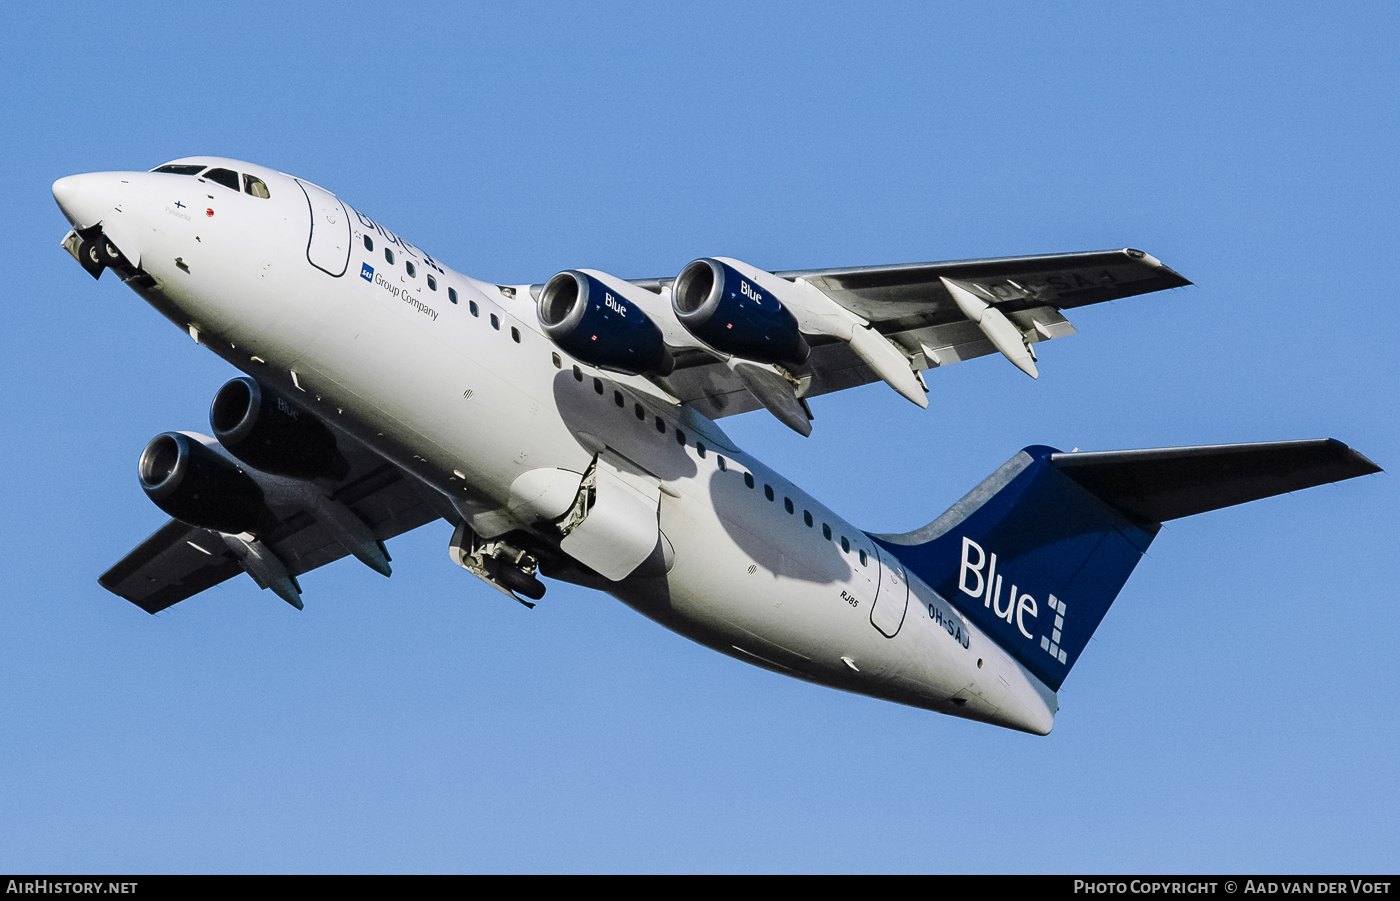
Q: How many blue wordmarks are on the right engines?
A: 2